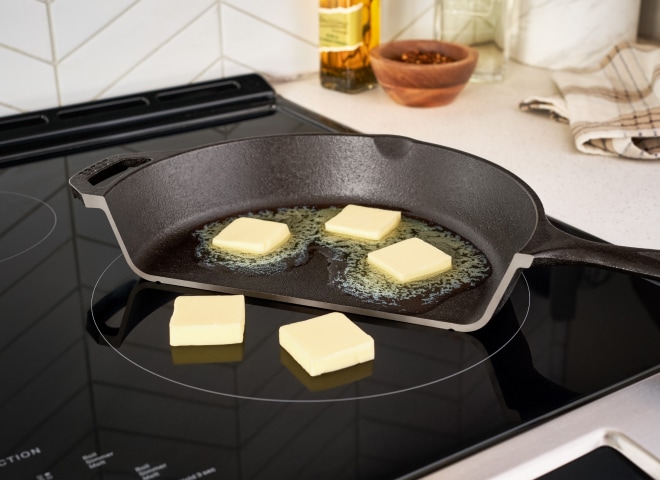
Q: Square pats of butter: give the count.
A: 5